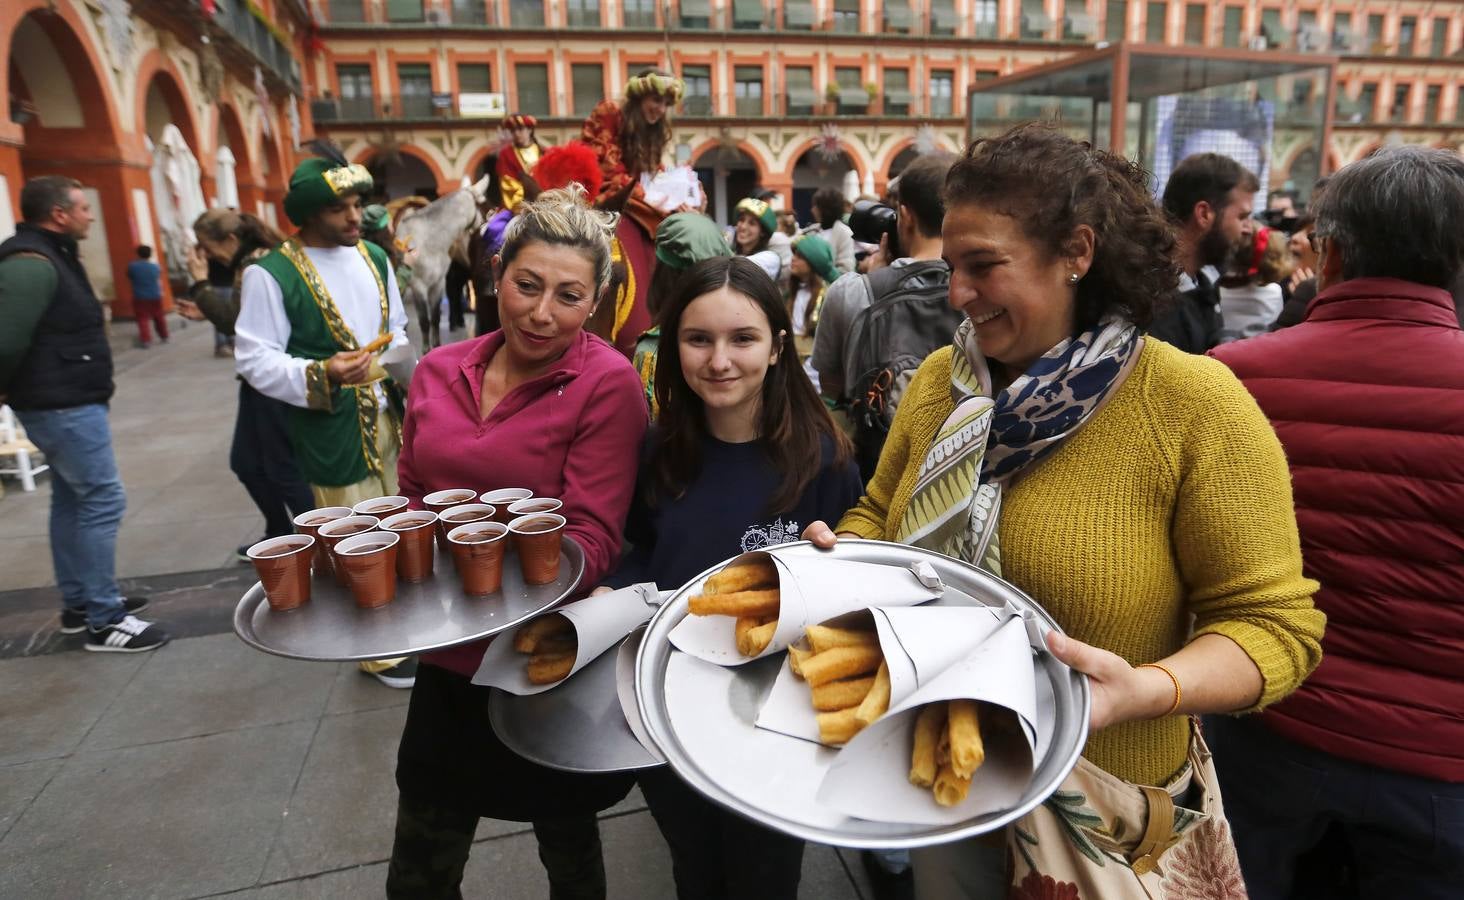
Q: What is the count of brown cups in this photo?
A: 12